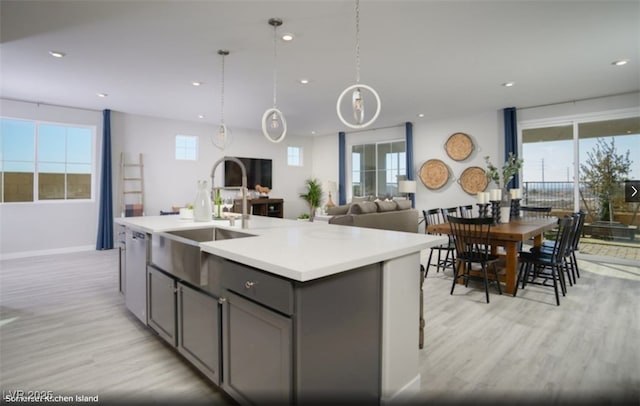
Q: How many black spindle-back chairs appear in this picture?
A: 8